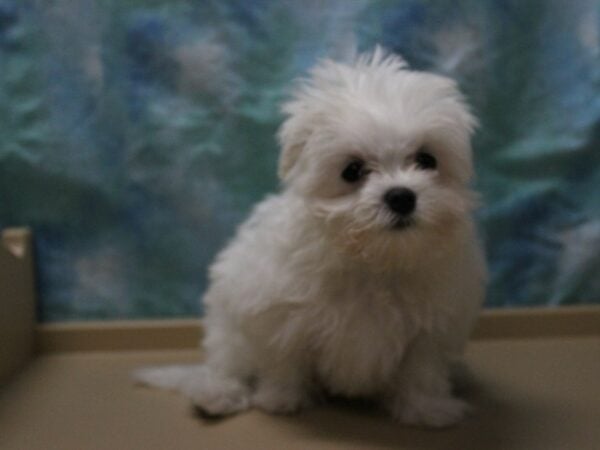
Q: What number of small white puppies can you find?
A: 1